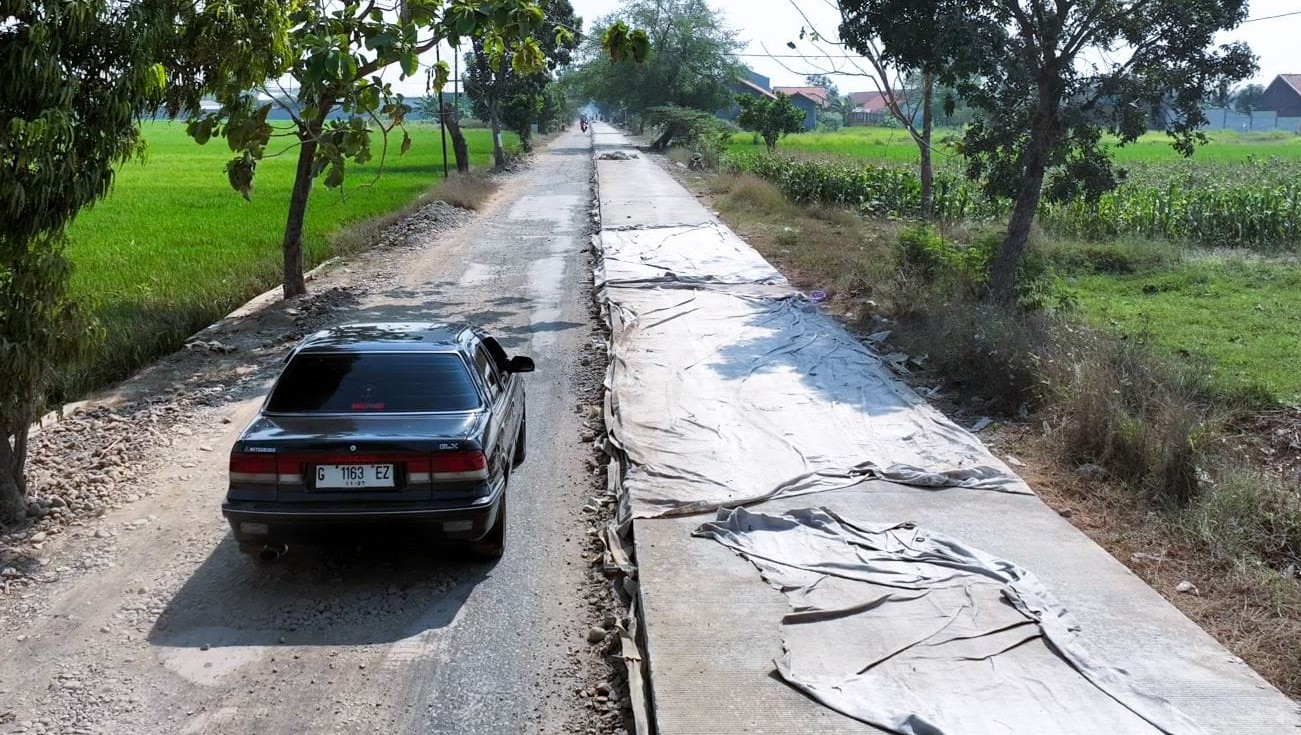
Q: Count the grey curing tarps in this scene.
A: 3